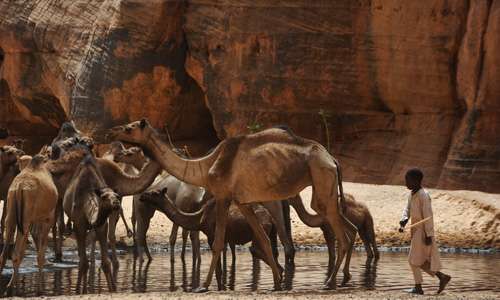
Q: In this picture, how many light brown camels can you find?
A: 2